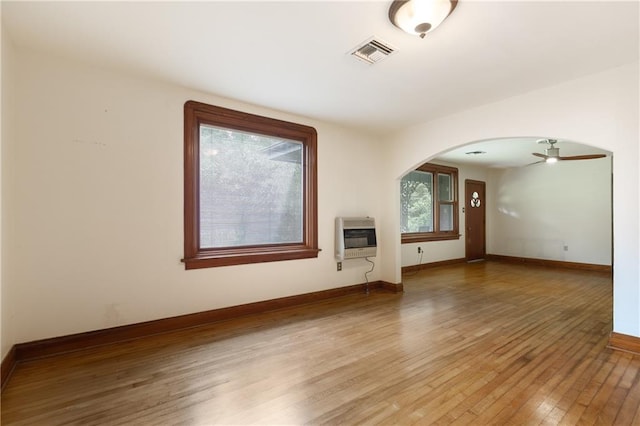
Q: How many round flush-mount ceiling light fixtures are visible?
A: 1